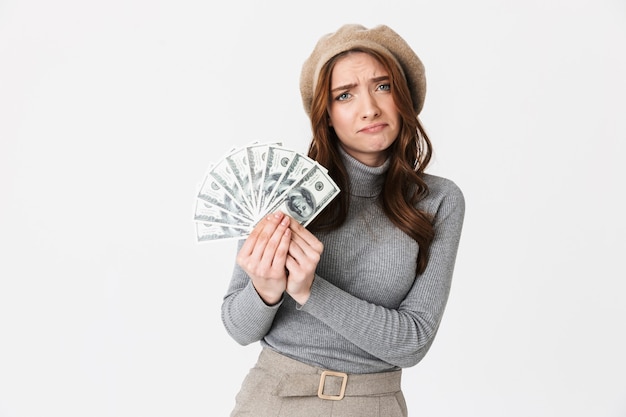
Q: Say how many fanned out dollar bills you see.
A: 9